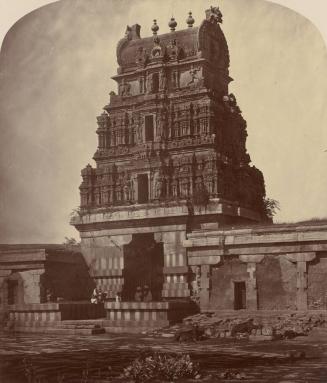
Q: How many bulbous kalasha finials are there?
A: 3